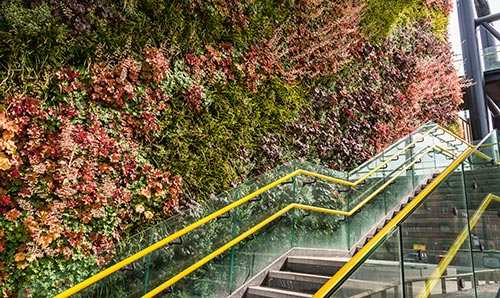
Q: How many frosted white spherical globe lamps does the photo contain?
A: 0